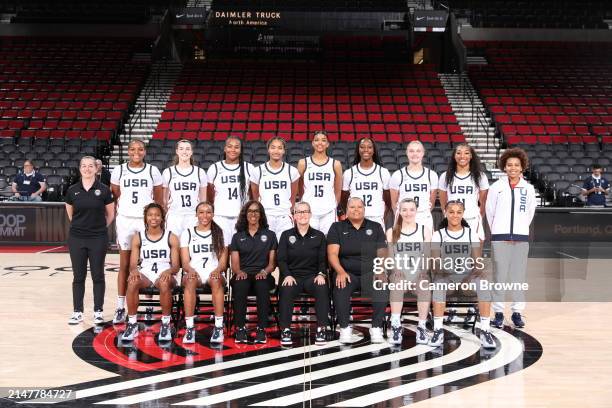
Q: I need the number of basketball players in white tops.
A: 12